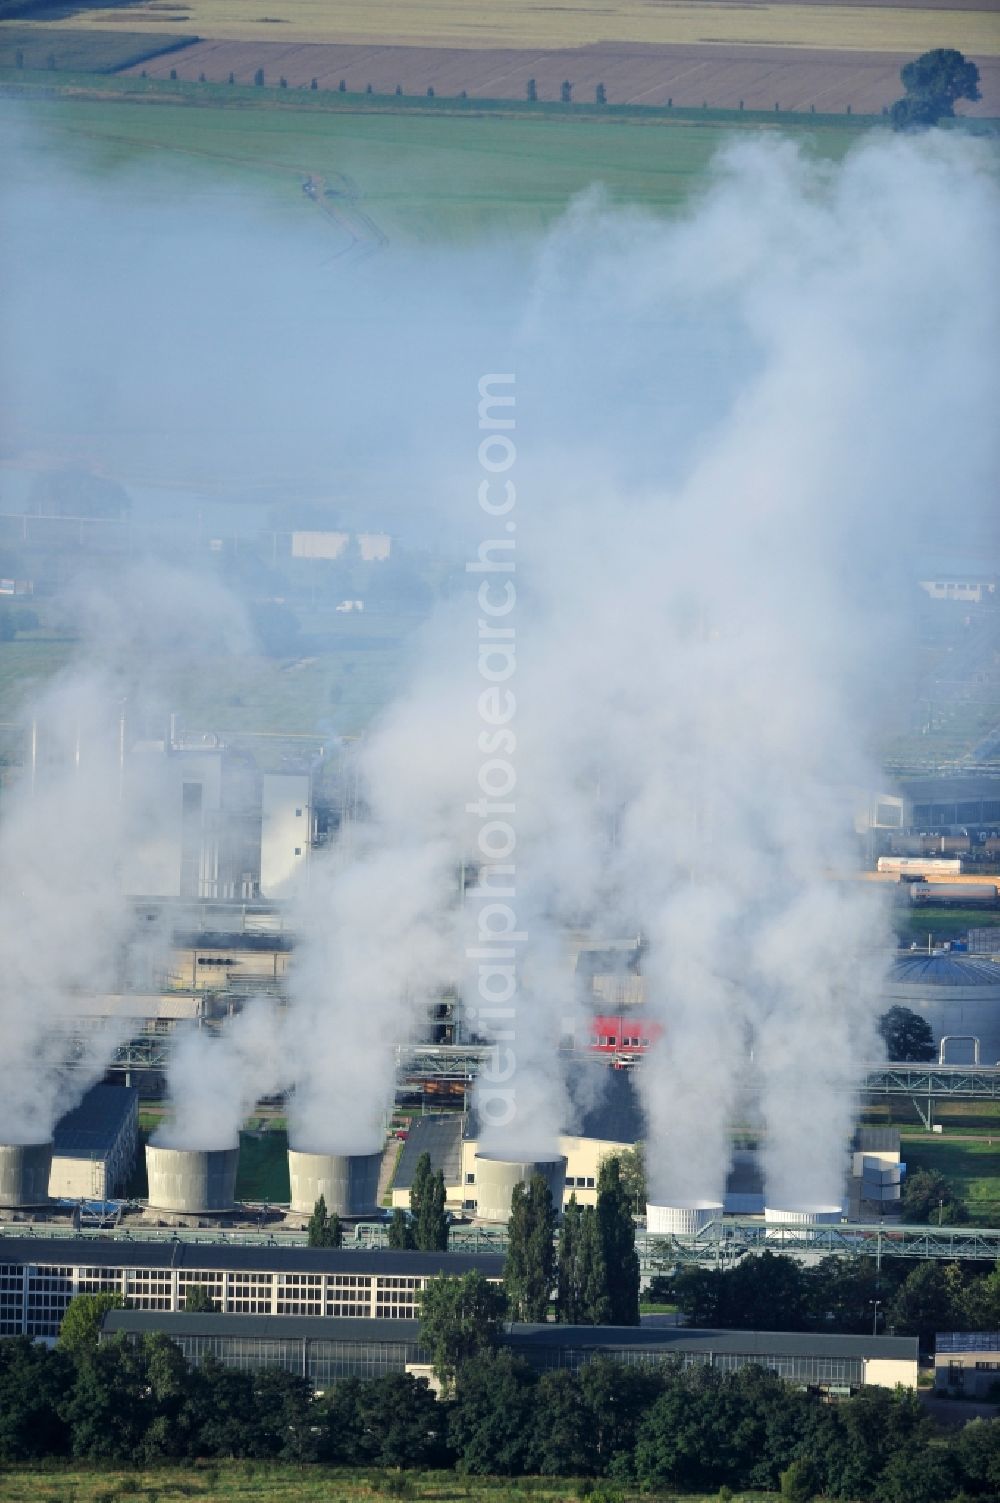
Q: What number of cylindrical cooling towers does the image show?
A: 6